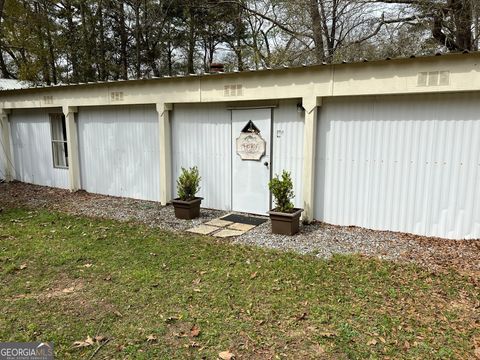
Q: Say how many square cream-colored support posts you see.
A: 4